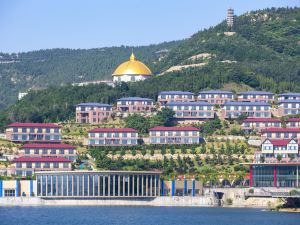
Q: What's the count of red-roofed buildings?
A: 9